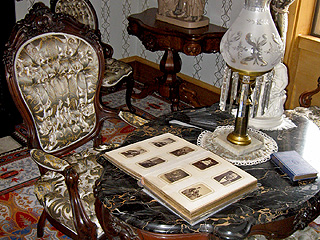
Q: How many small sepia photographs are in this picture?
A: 8